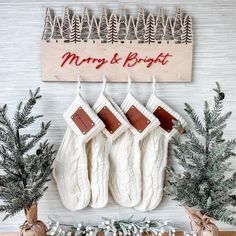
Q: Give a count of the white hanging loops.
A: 4